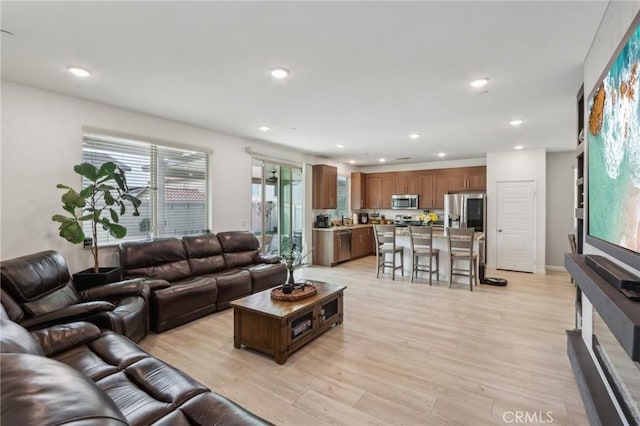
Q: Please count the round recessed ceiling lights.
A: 11